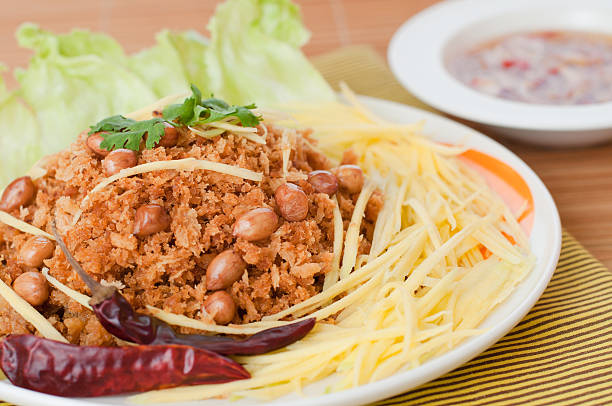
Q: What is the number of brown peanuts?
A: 13